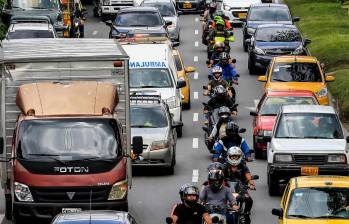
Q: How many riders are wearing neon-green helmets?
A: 2